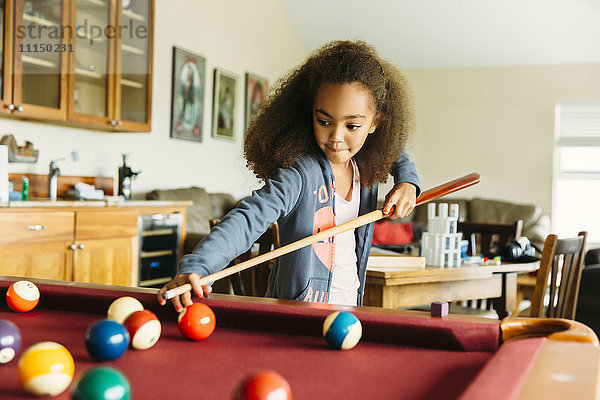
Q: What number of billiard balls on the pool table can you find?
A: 10